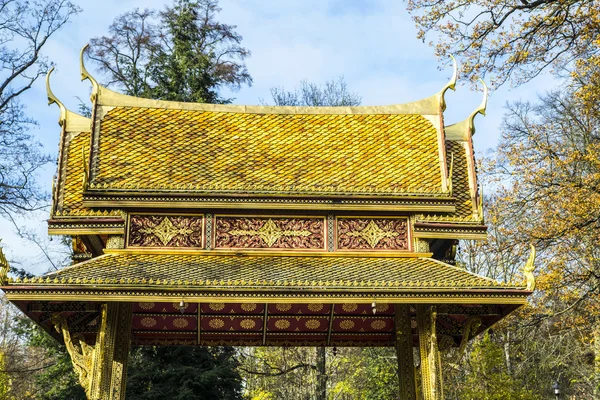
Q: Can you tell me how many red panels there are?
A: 3